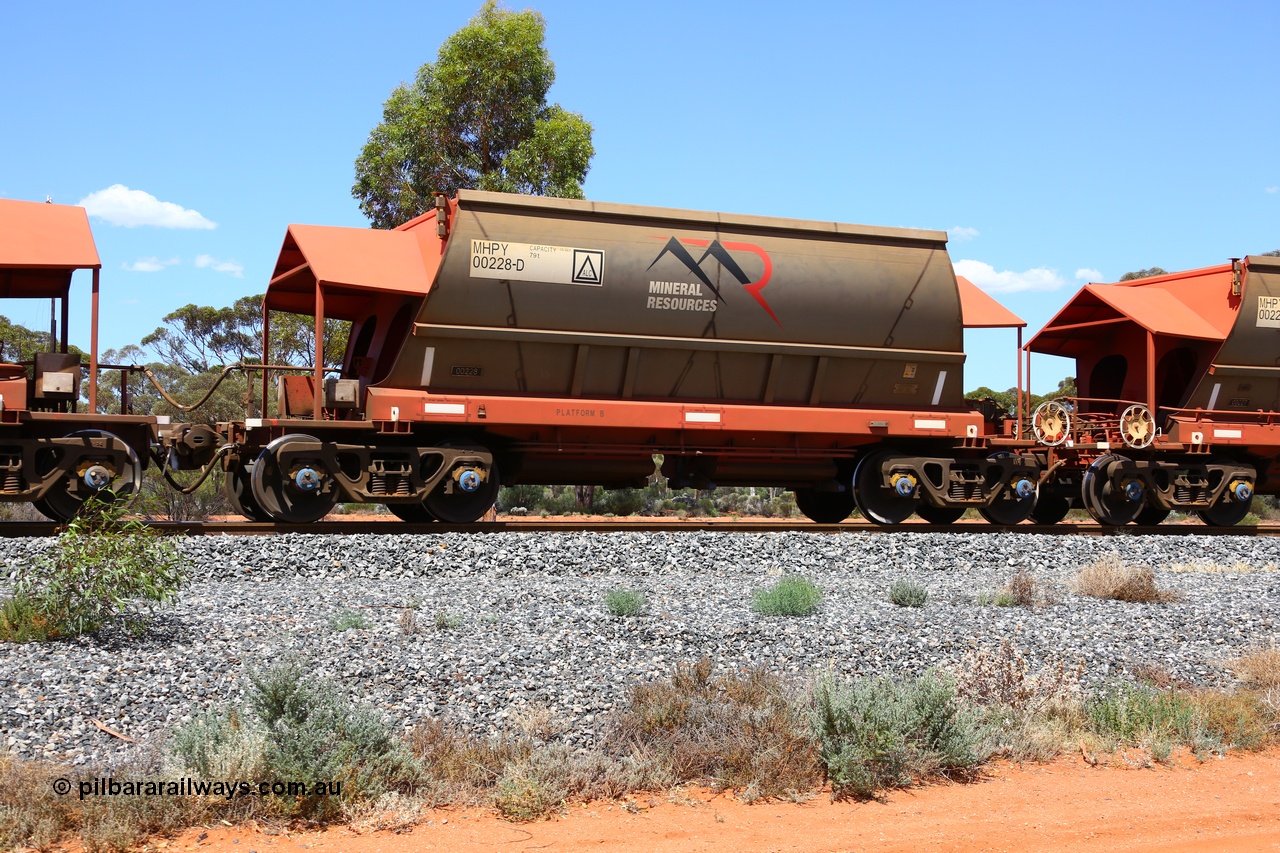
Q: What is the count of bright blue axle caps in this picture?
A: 7